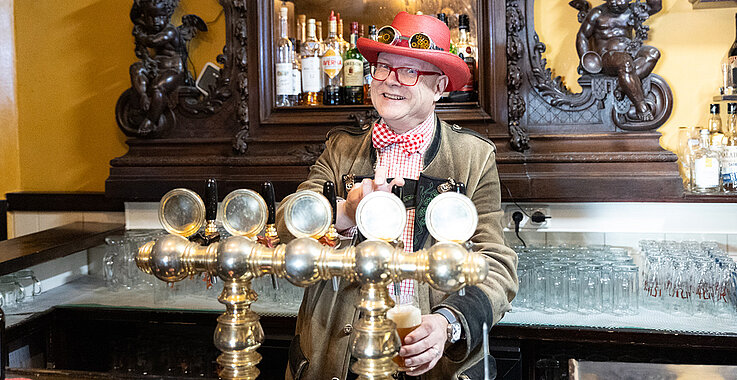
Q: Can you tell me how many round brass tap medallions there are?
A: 5